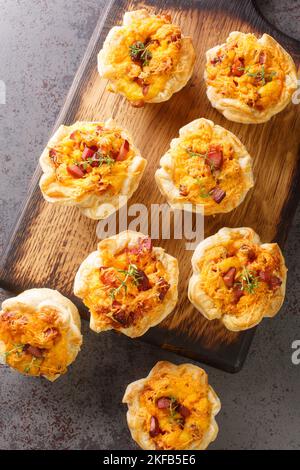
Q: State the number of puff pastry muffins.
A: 8